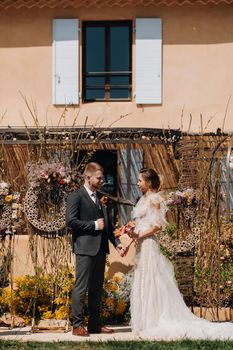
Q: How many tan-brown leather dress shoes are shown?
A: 2